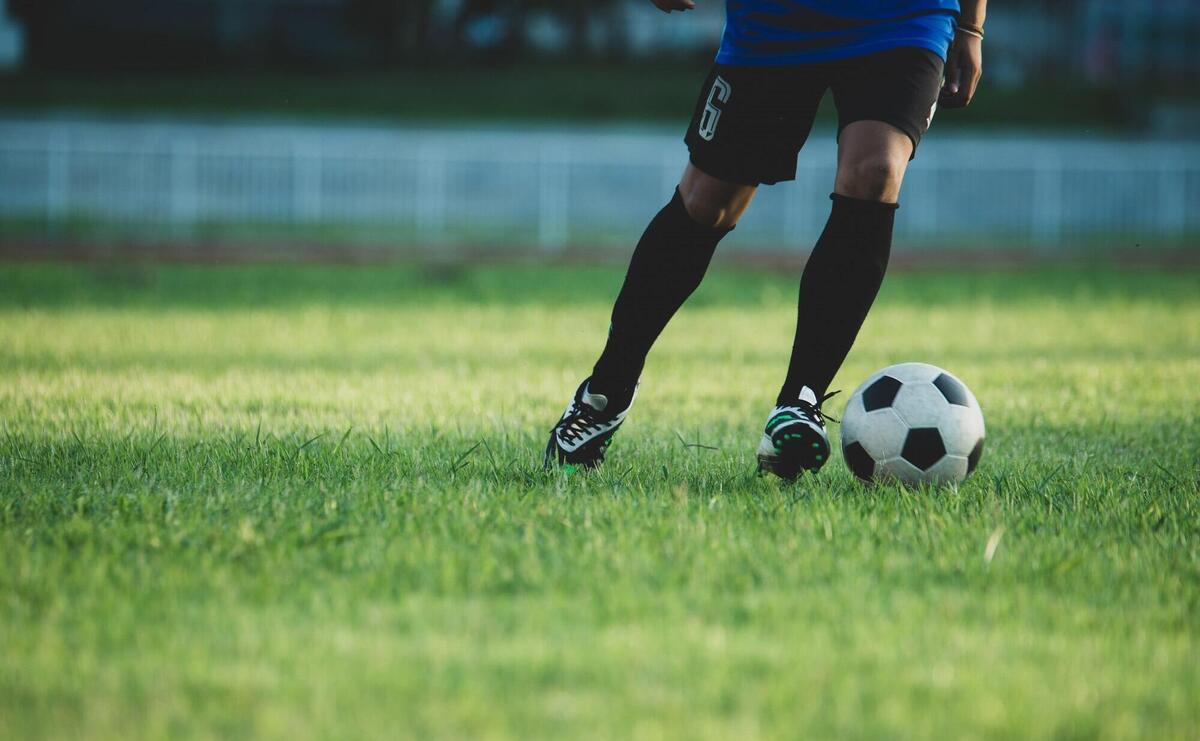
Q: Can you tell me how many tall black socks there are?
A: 2